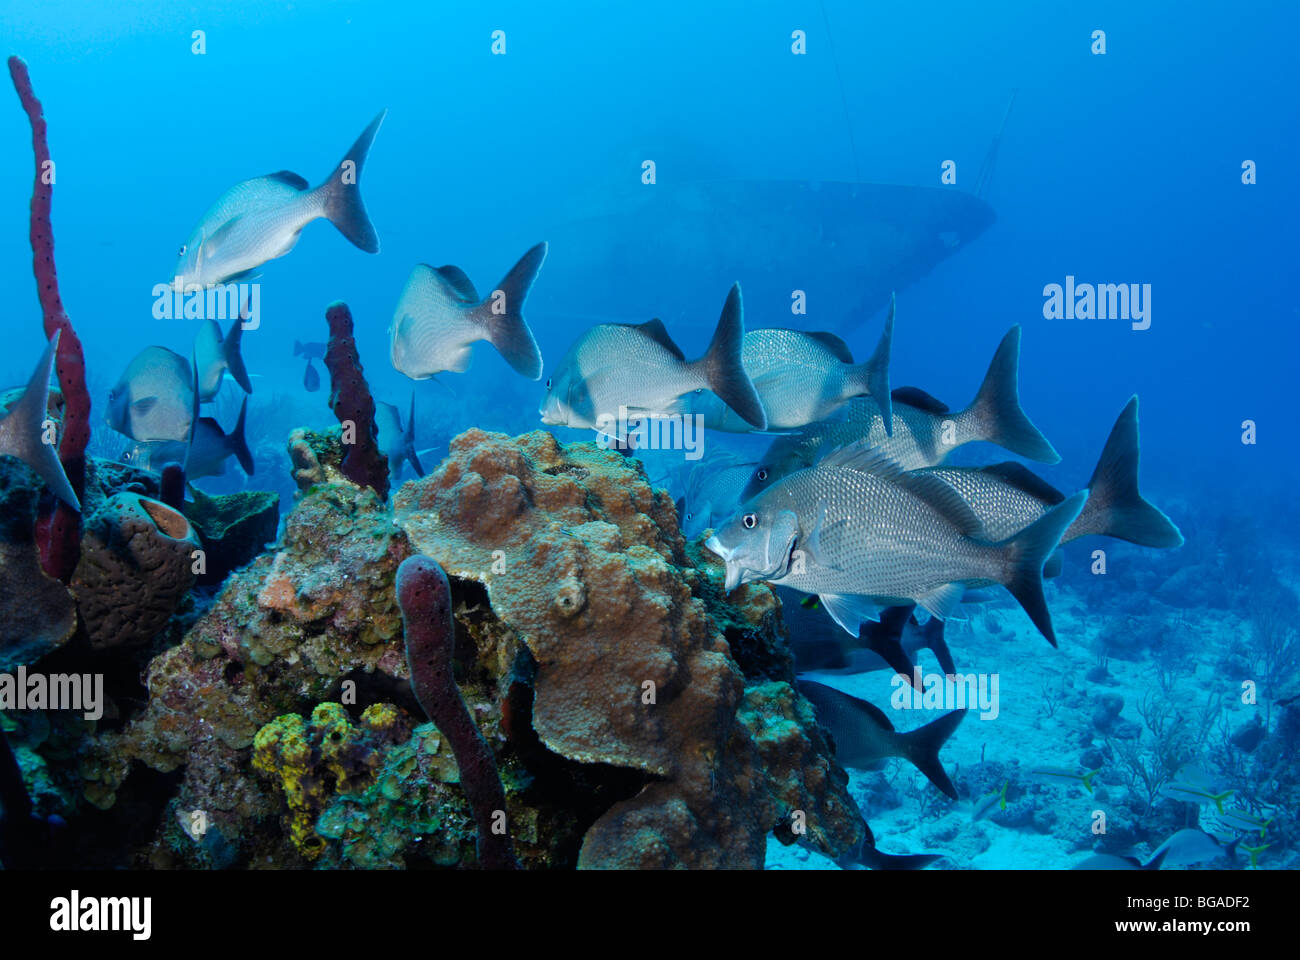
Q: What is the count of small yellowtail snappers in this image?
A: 5